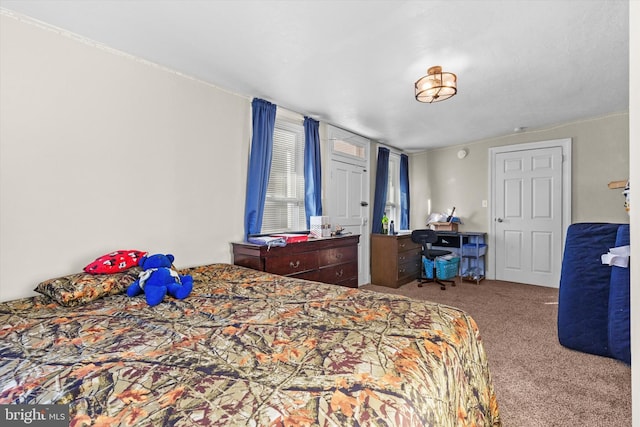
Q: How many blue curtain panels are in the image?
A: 4